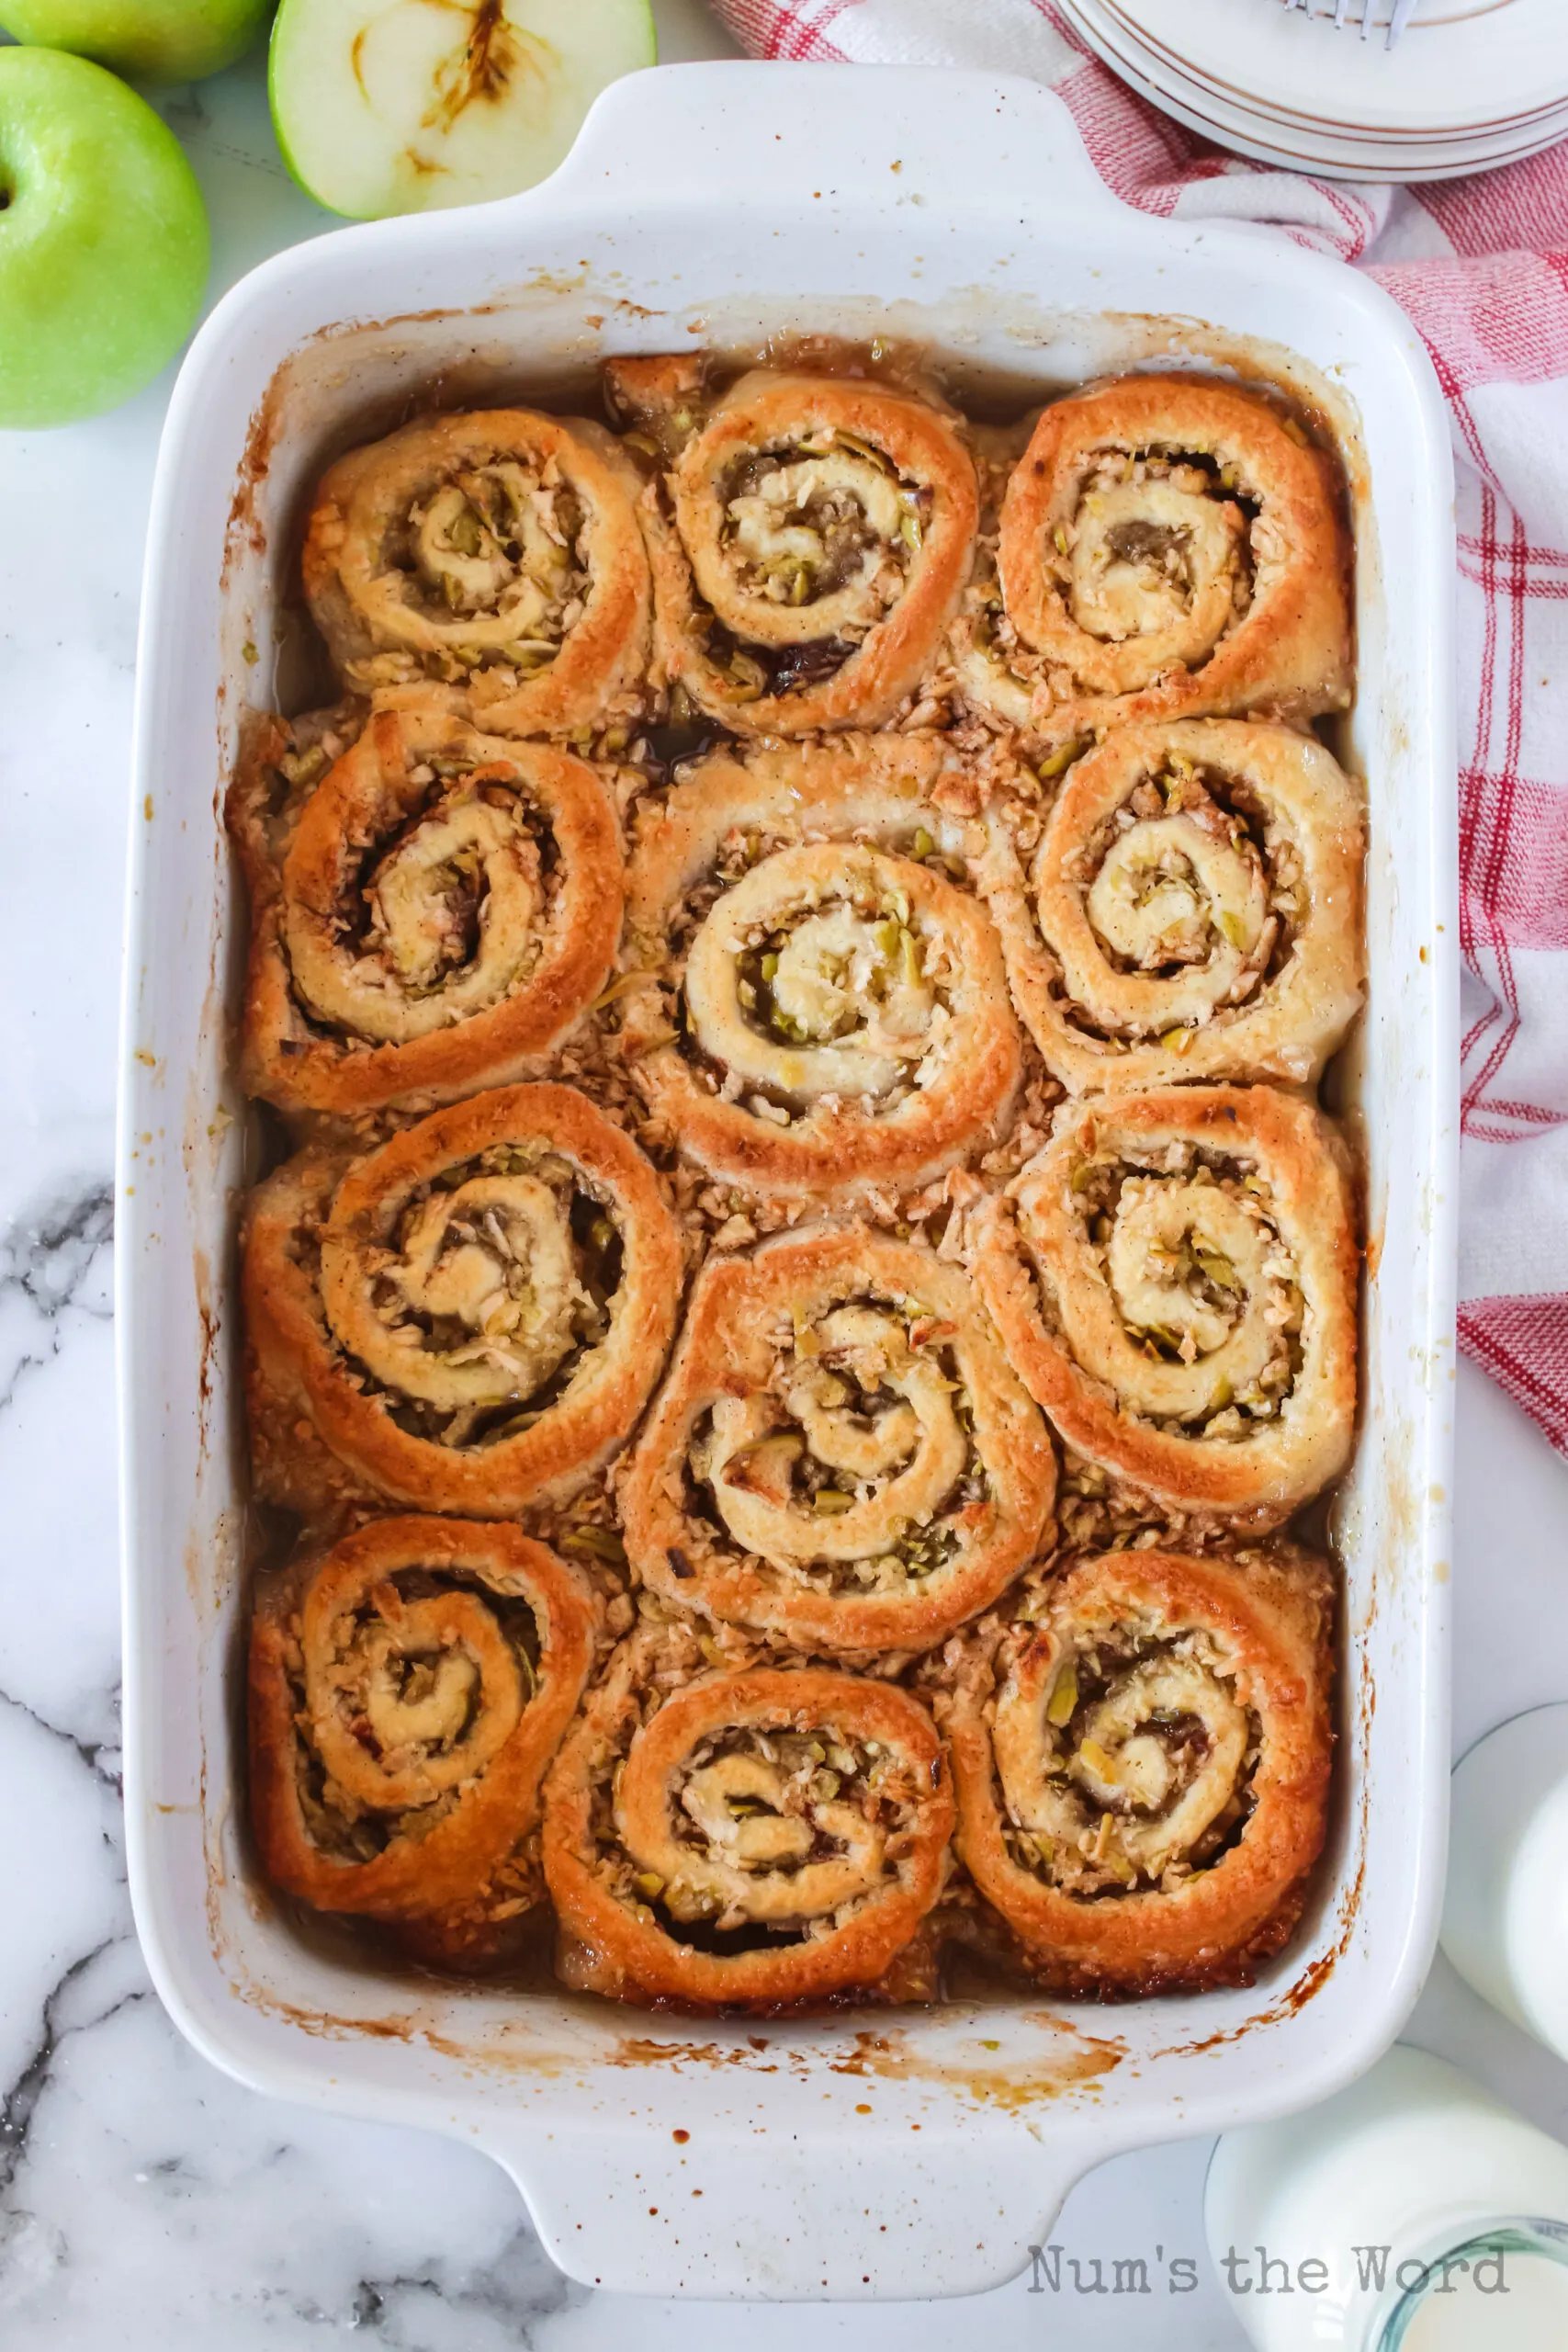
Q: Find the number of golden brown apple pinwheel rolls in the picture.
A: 12